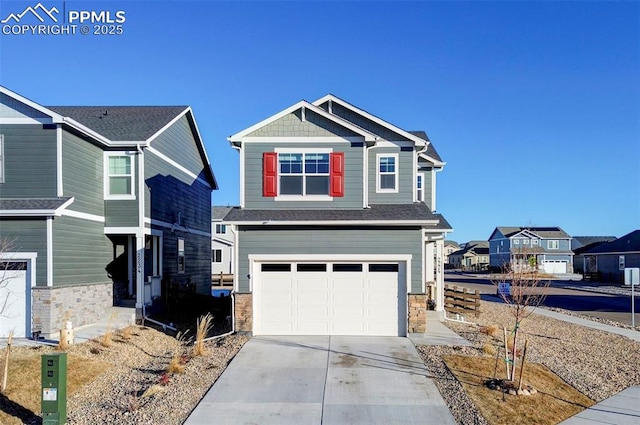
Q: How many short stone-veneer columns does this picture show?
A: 2